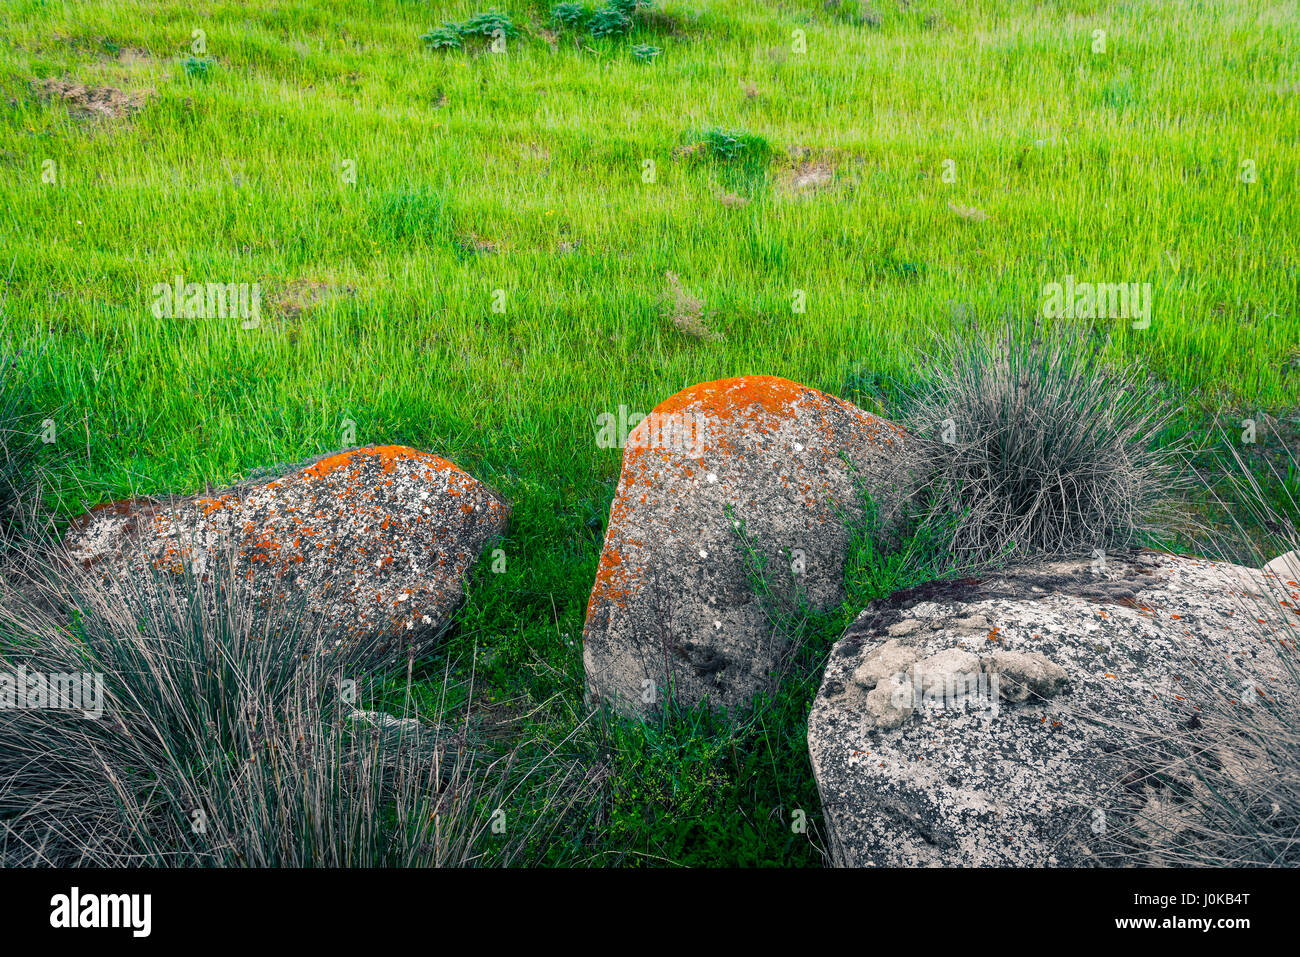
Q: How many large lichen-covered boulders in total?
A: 3